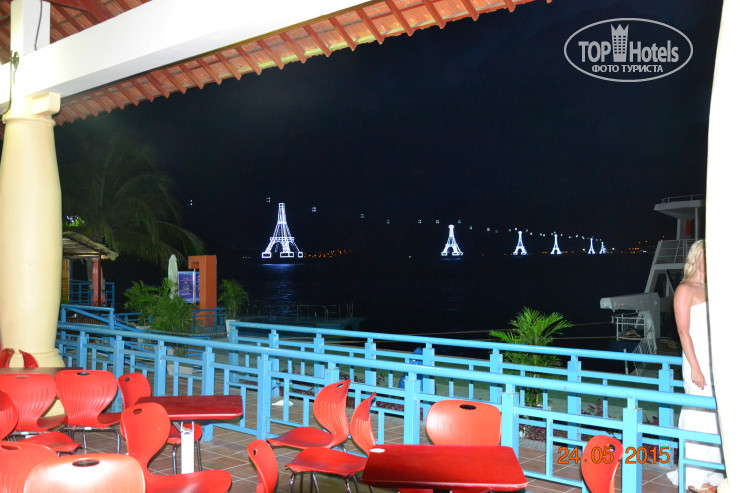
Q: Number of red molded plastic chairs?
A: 14